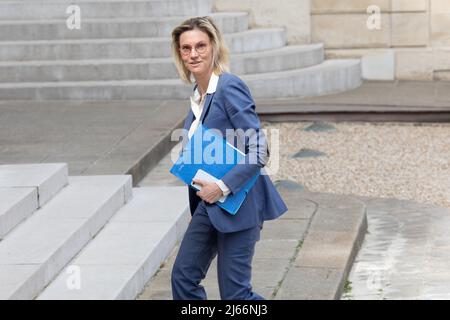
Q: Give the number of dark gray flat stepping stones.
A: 3